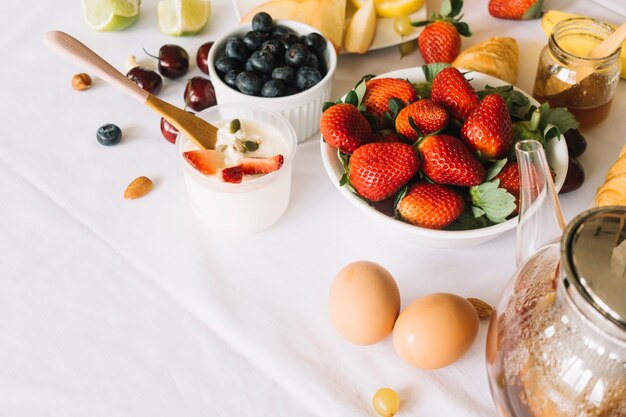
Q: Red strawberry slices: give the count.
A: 3